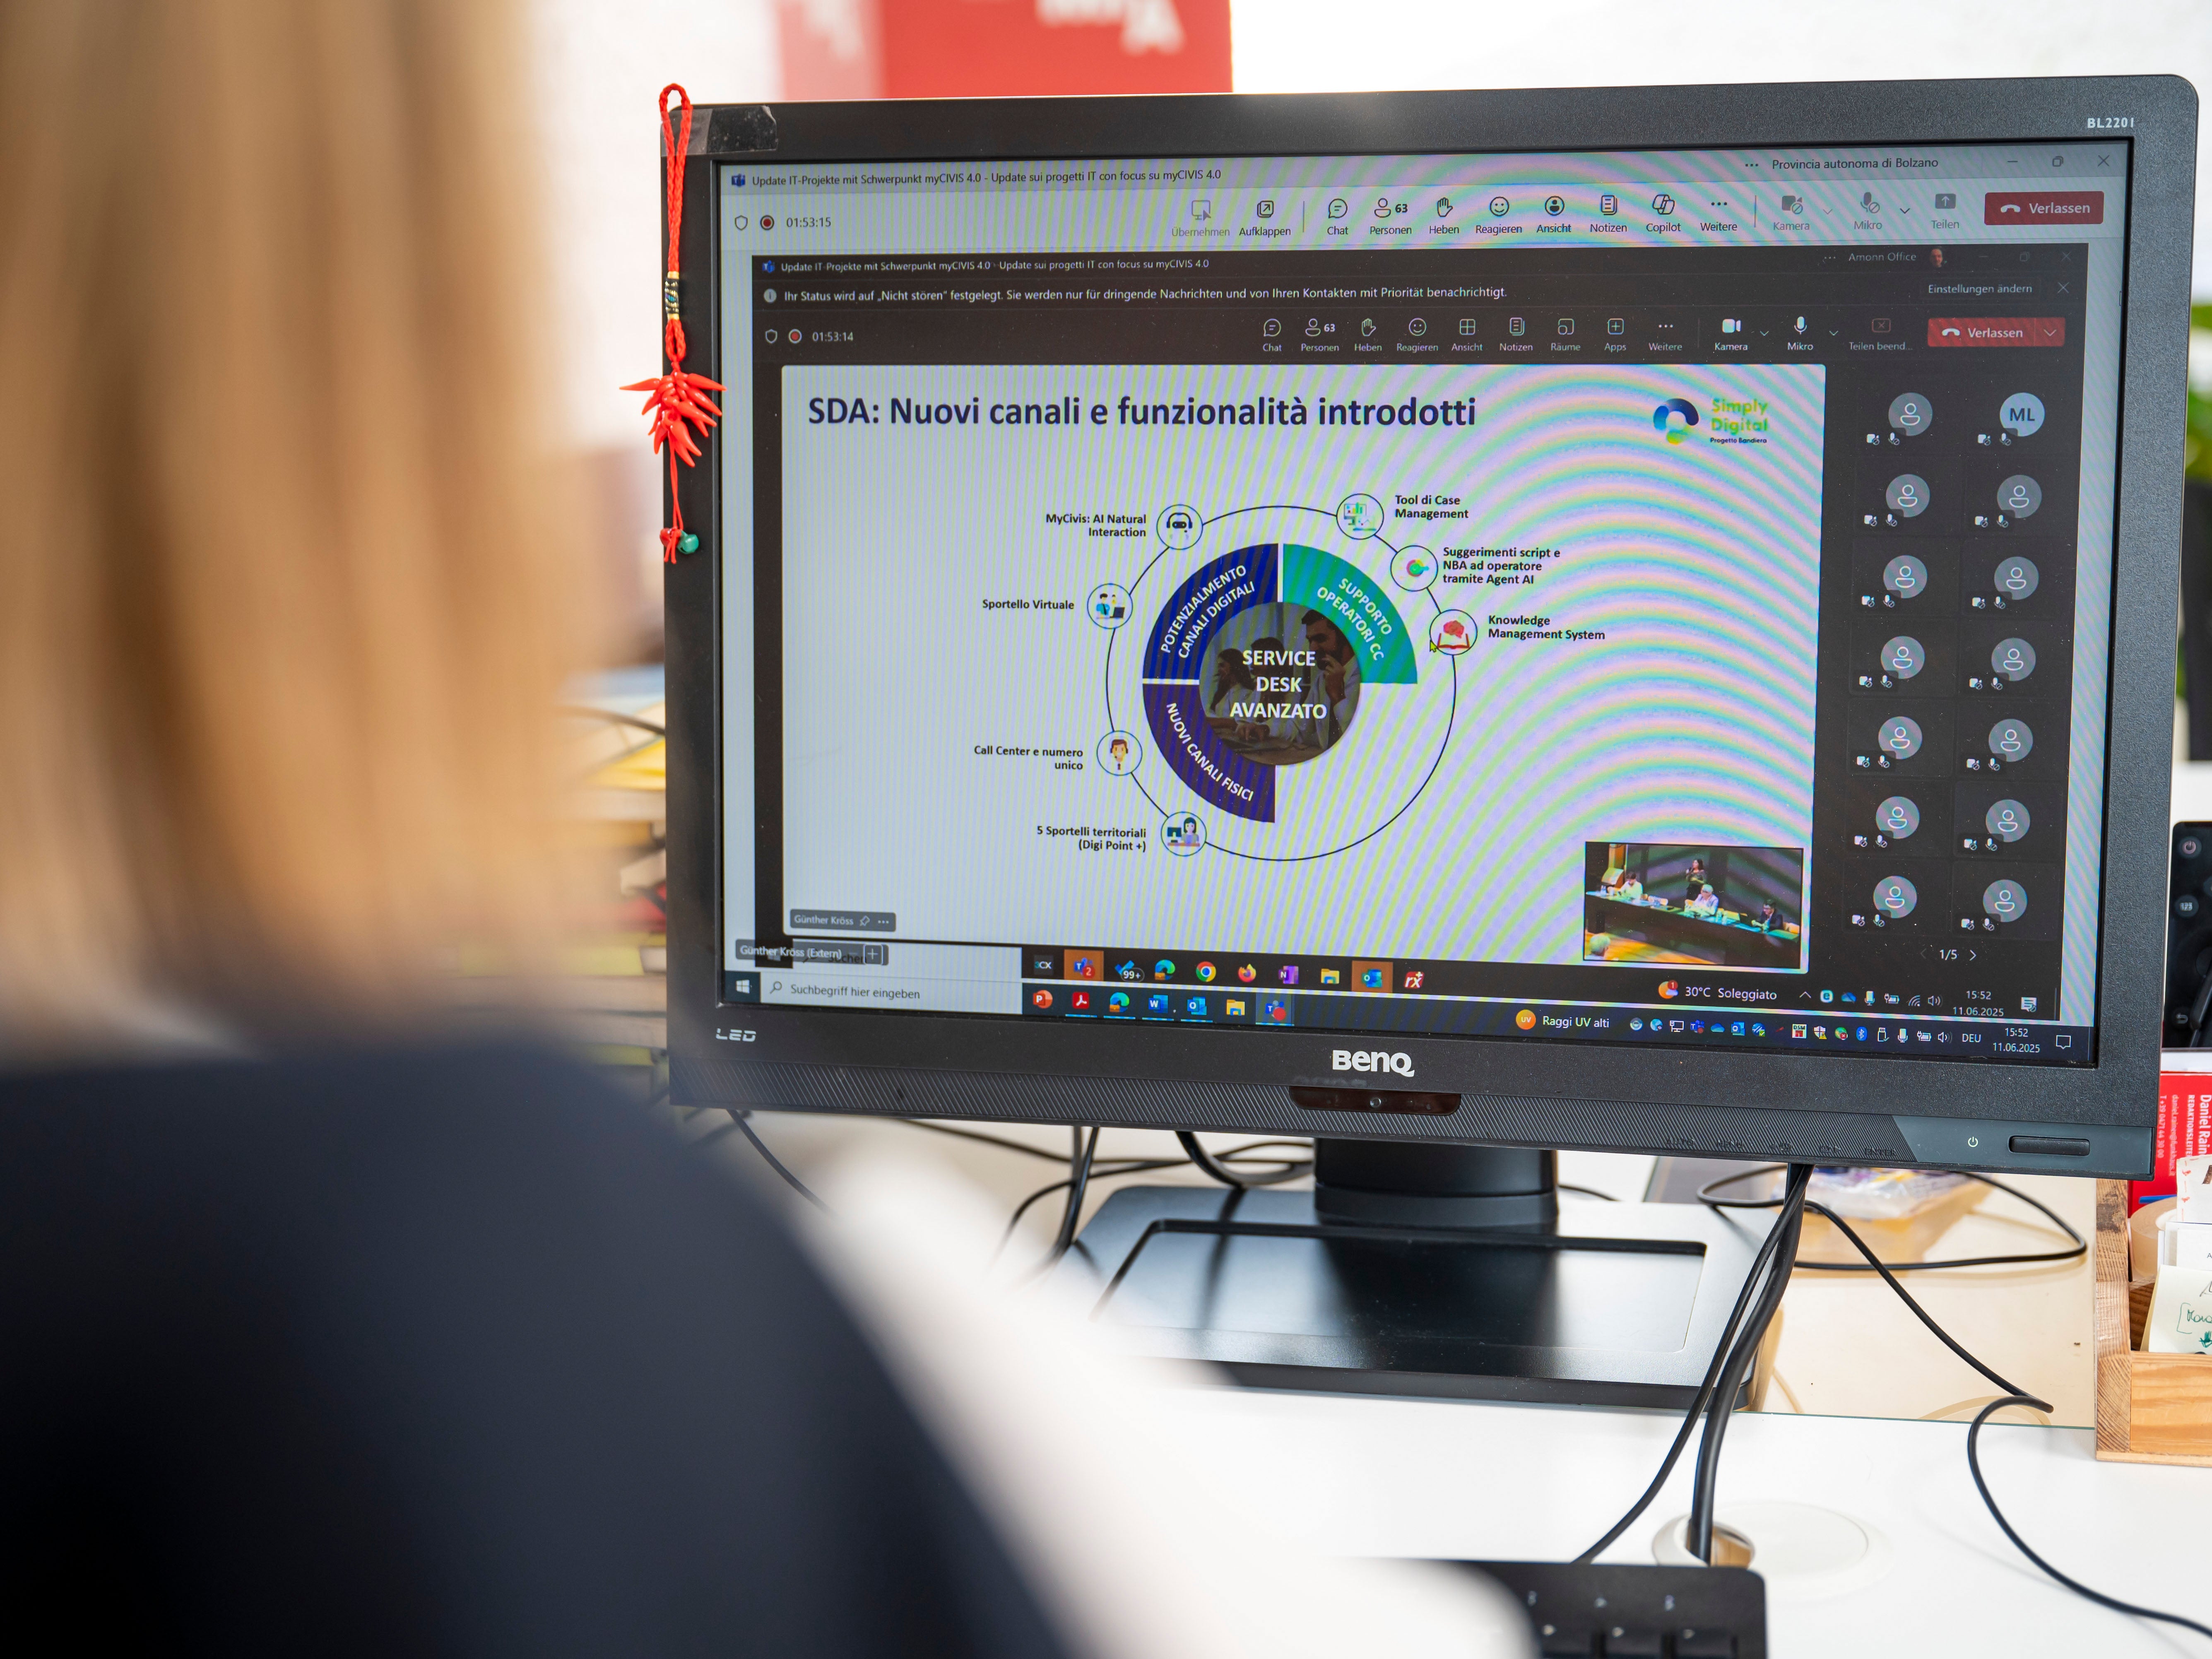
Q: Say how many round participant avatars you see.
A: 14